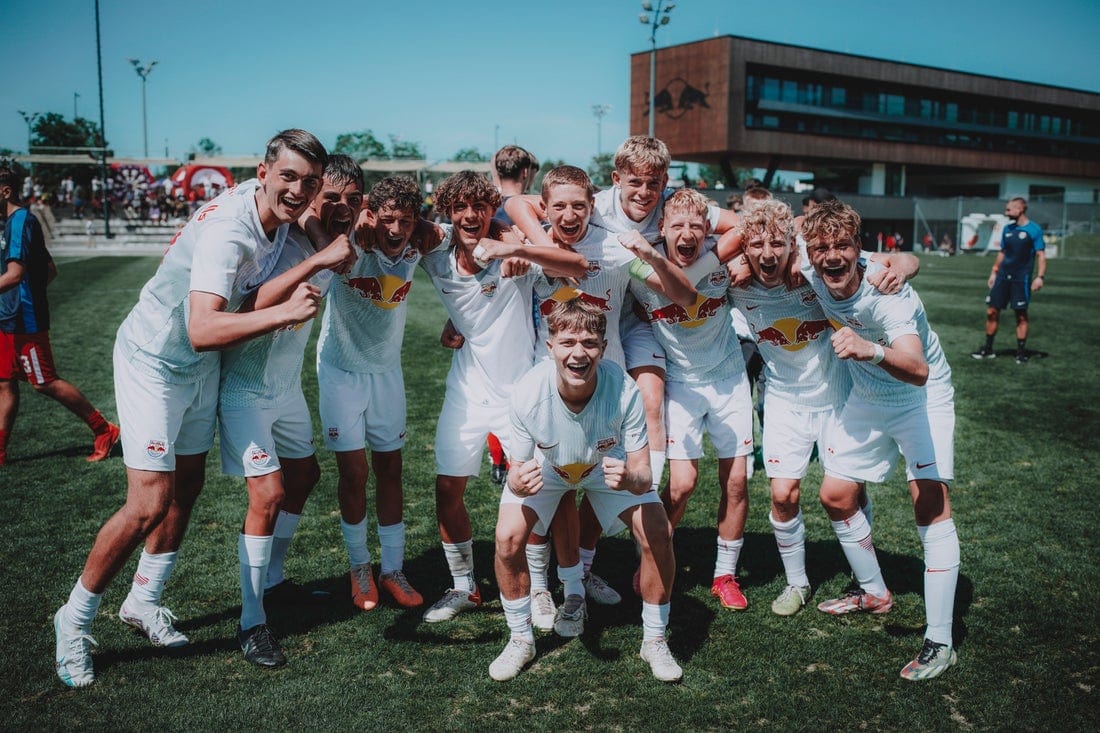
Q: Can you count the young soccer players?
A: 10